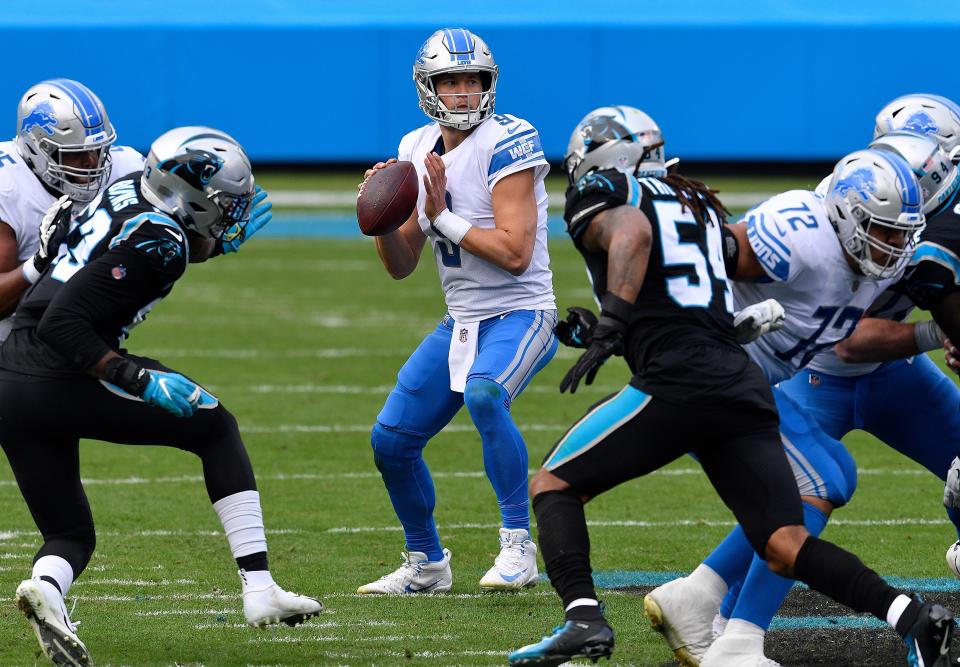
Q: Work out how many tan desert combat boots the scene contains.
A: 0